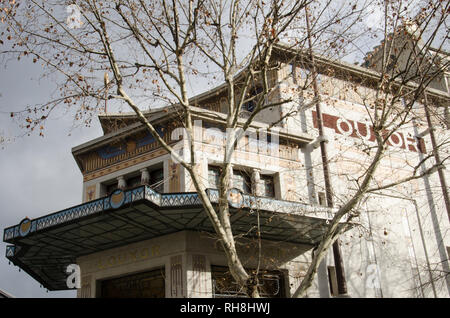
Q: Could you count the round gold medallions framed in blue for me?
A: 3